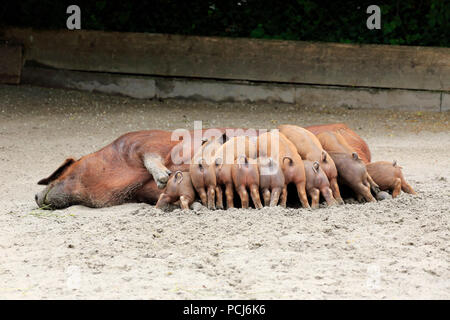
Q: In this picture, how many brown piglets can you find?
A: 10